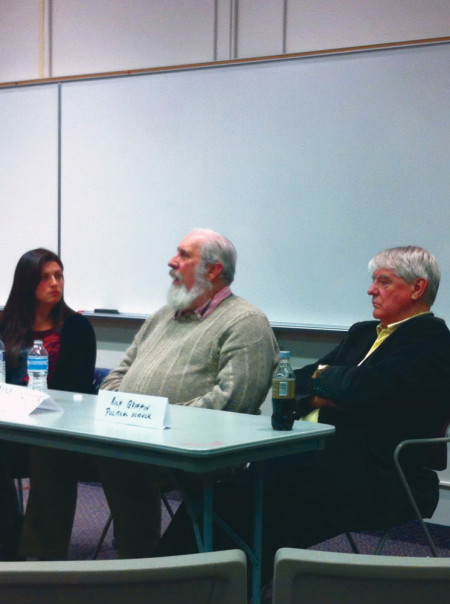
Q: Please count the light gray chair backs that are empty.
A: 2